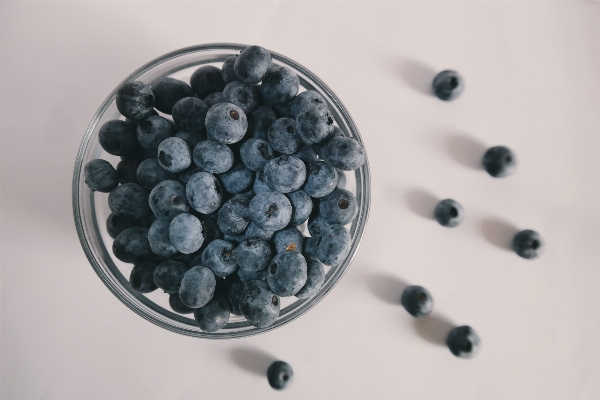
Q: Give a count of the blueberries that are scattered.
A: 7